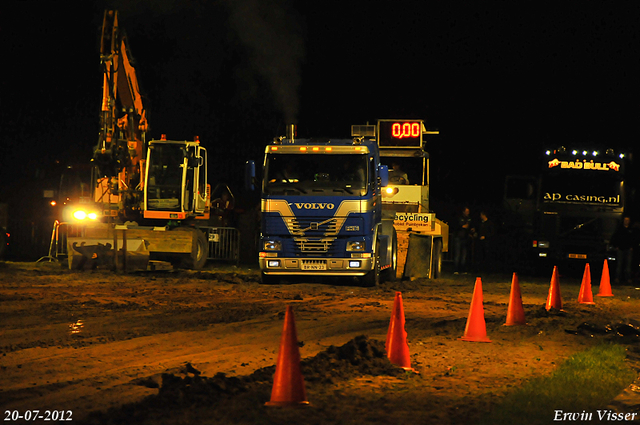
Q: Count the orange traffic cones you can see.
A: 7